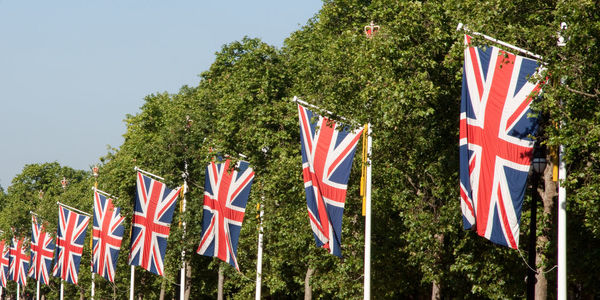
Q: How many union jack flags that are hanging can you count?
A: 9